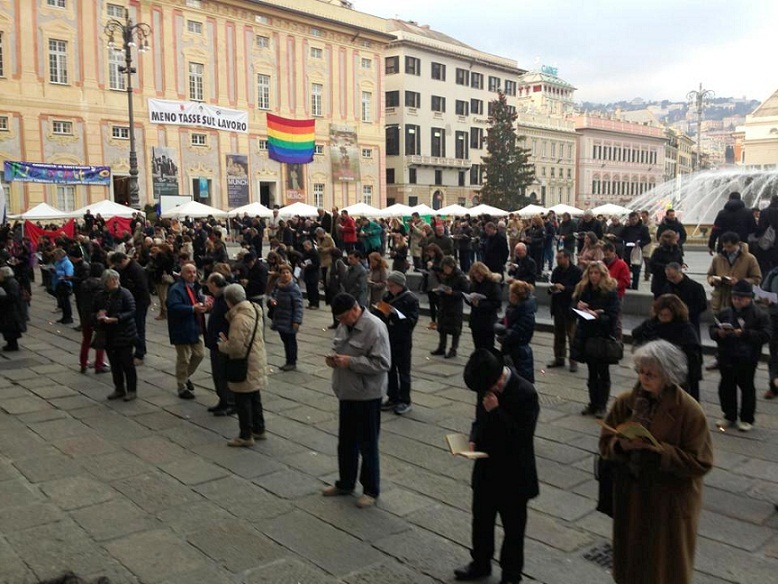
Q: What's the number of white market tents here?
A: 13